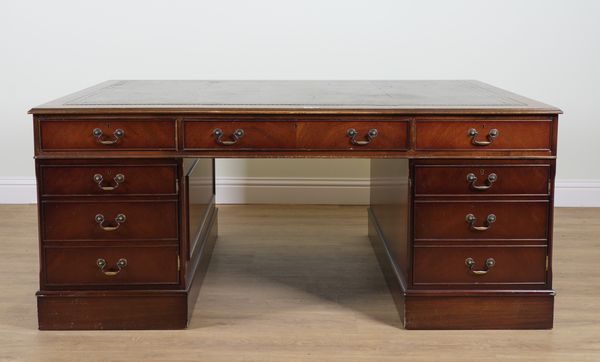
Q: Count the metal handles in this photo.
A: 10